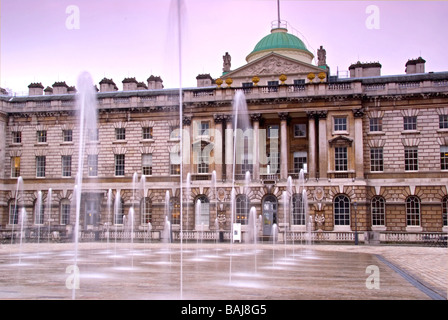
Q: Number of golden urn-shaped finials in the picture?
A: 6